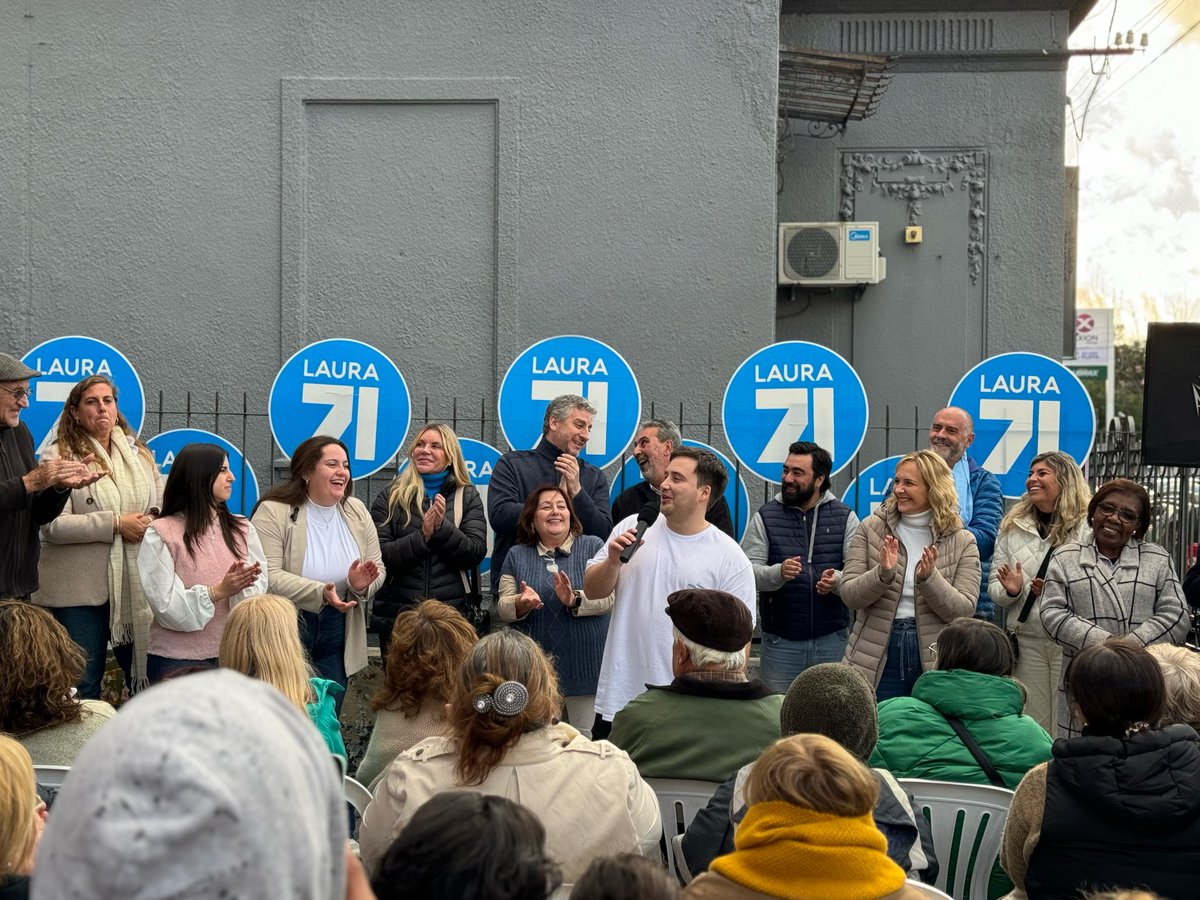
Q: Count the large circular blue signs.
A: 9